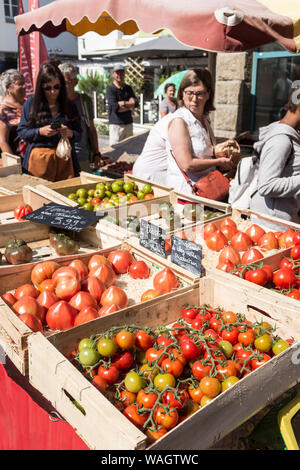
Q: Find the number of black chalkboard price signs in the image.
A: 3